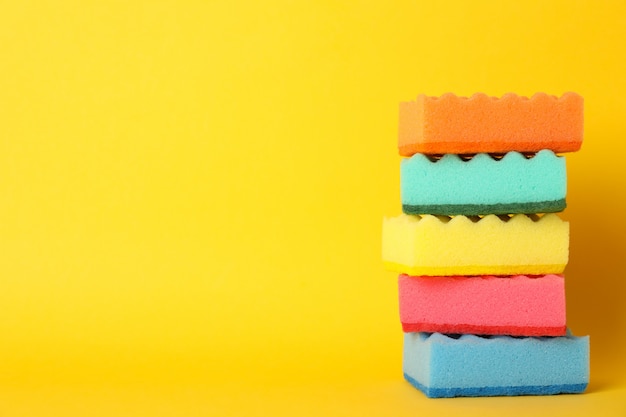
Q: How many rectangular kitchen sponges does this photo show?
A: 5